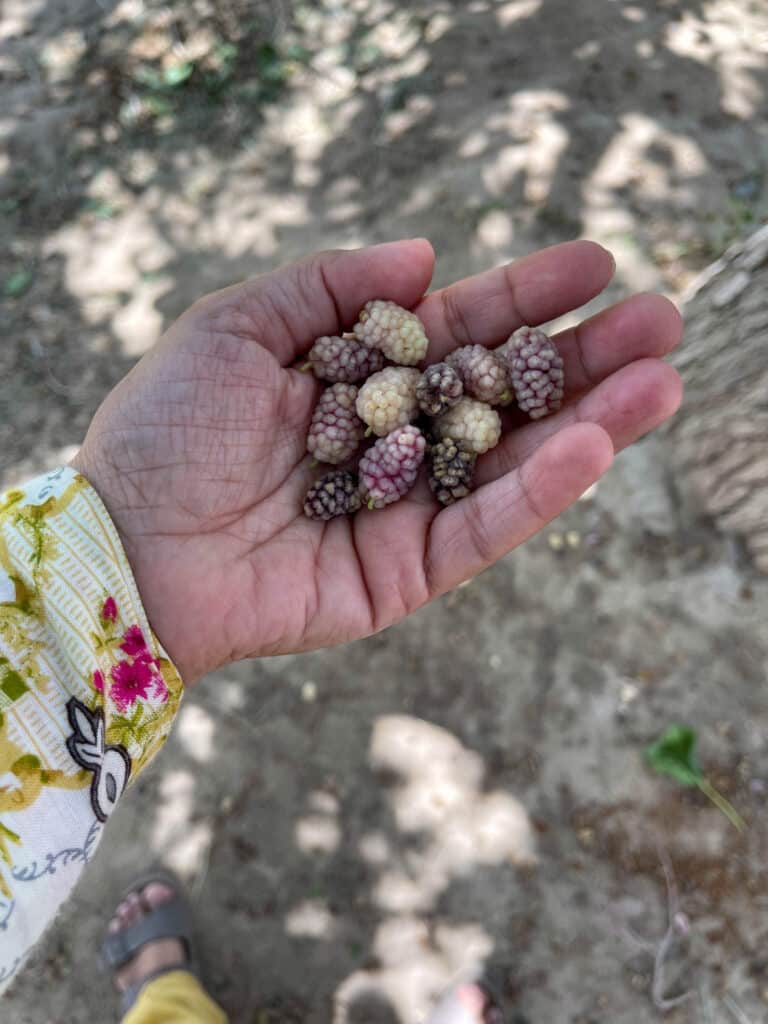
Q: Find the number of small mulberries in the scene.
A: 11